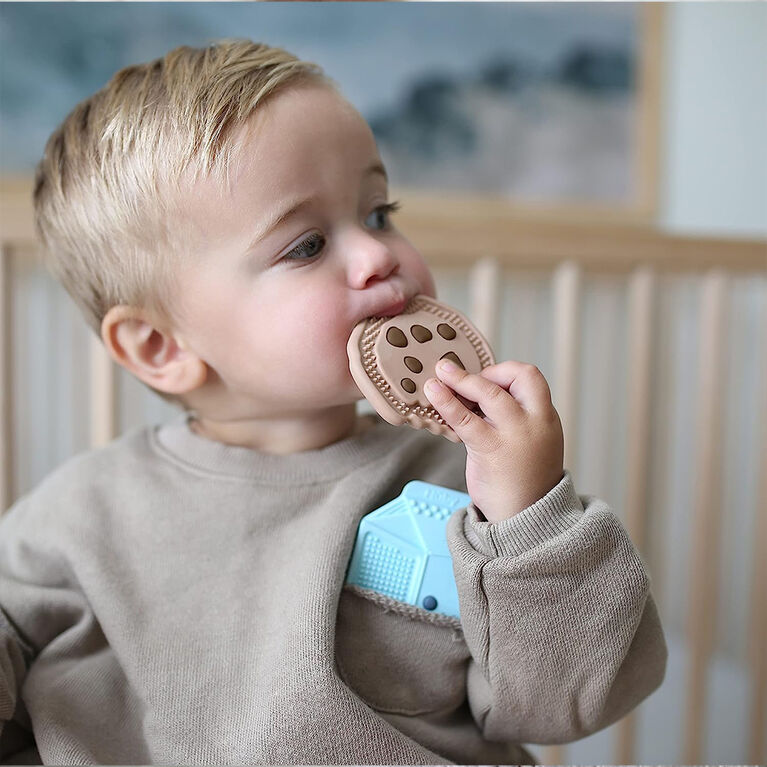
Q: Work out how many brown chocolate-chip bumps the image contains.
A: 6